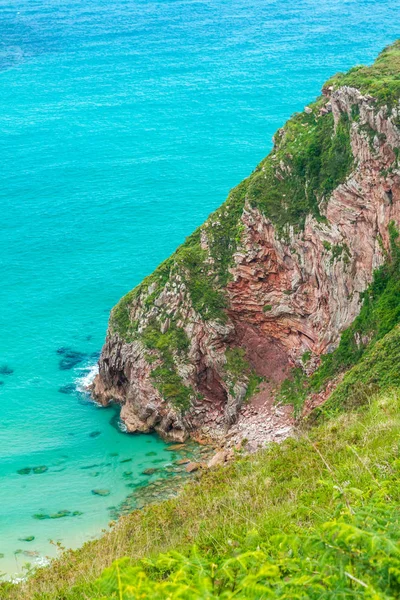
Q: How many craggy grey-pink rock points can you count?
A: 1